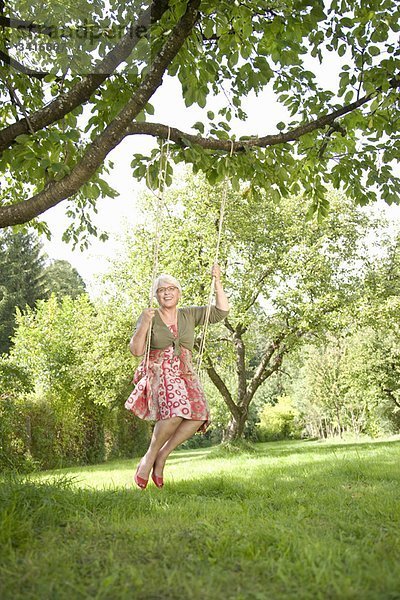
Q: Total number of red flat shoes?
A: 2